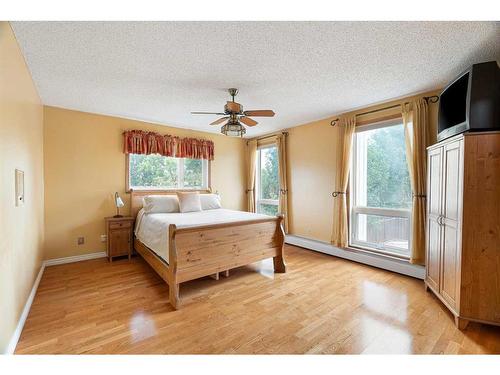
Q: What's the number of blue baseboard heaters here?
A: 0